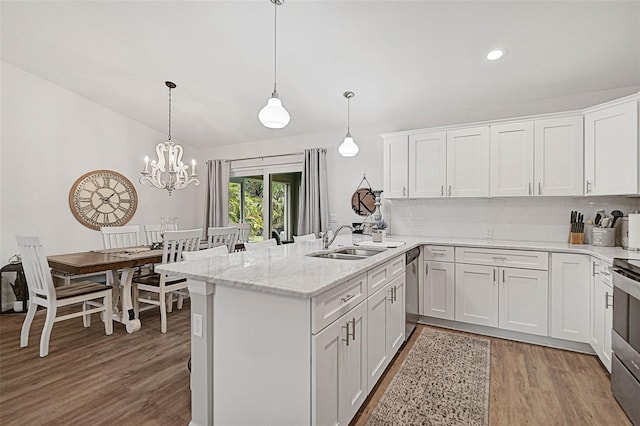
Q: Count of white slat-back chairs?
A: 6